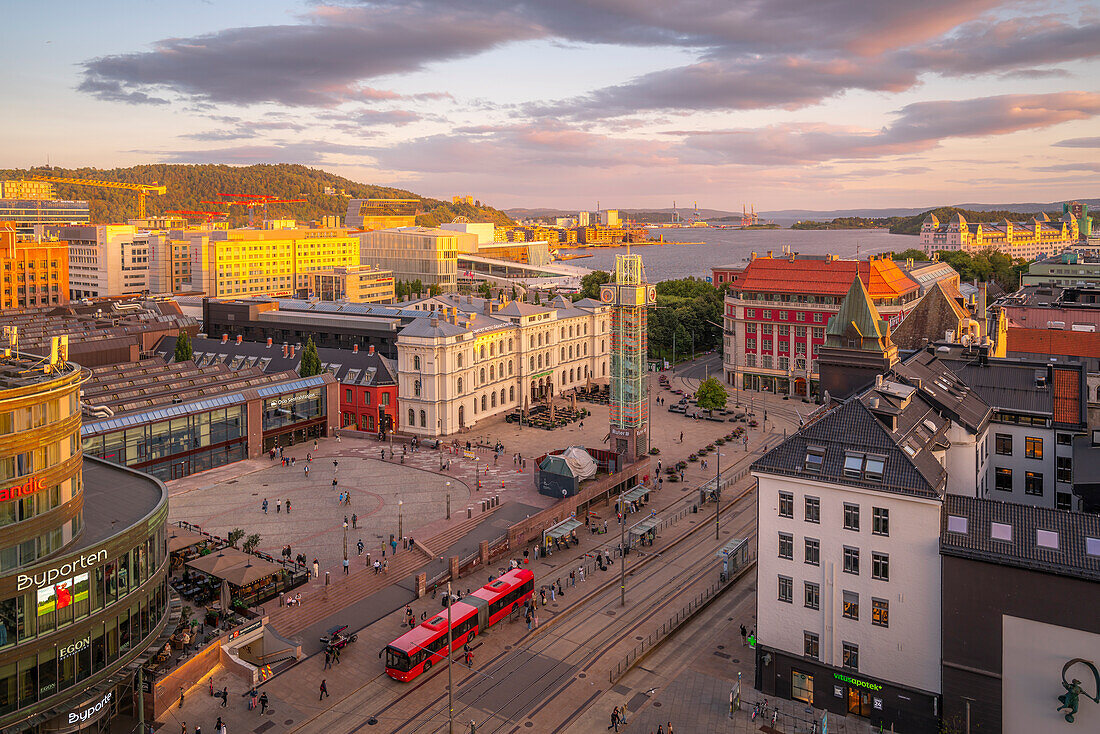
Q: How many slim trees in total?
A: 2